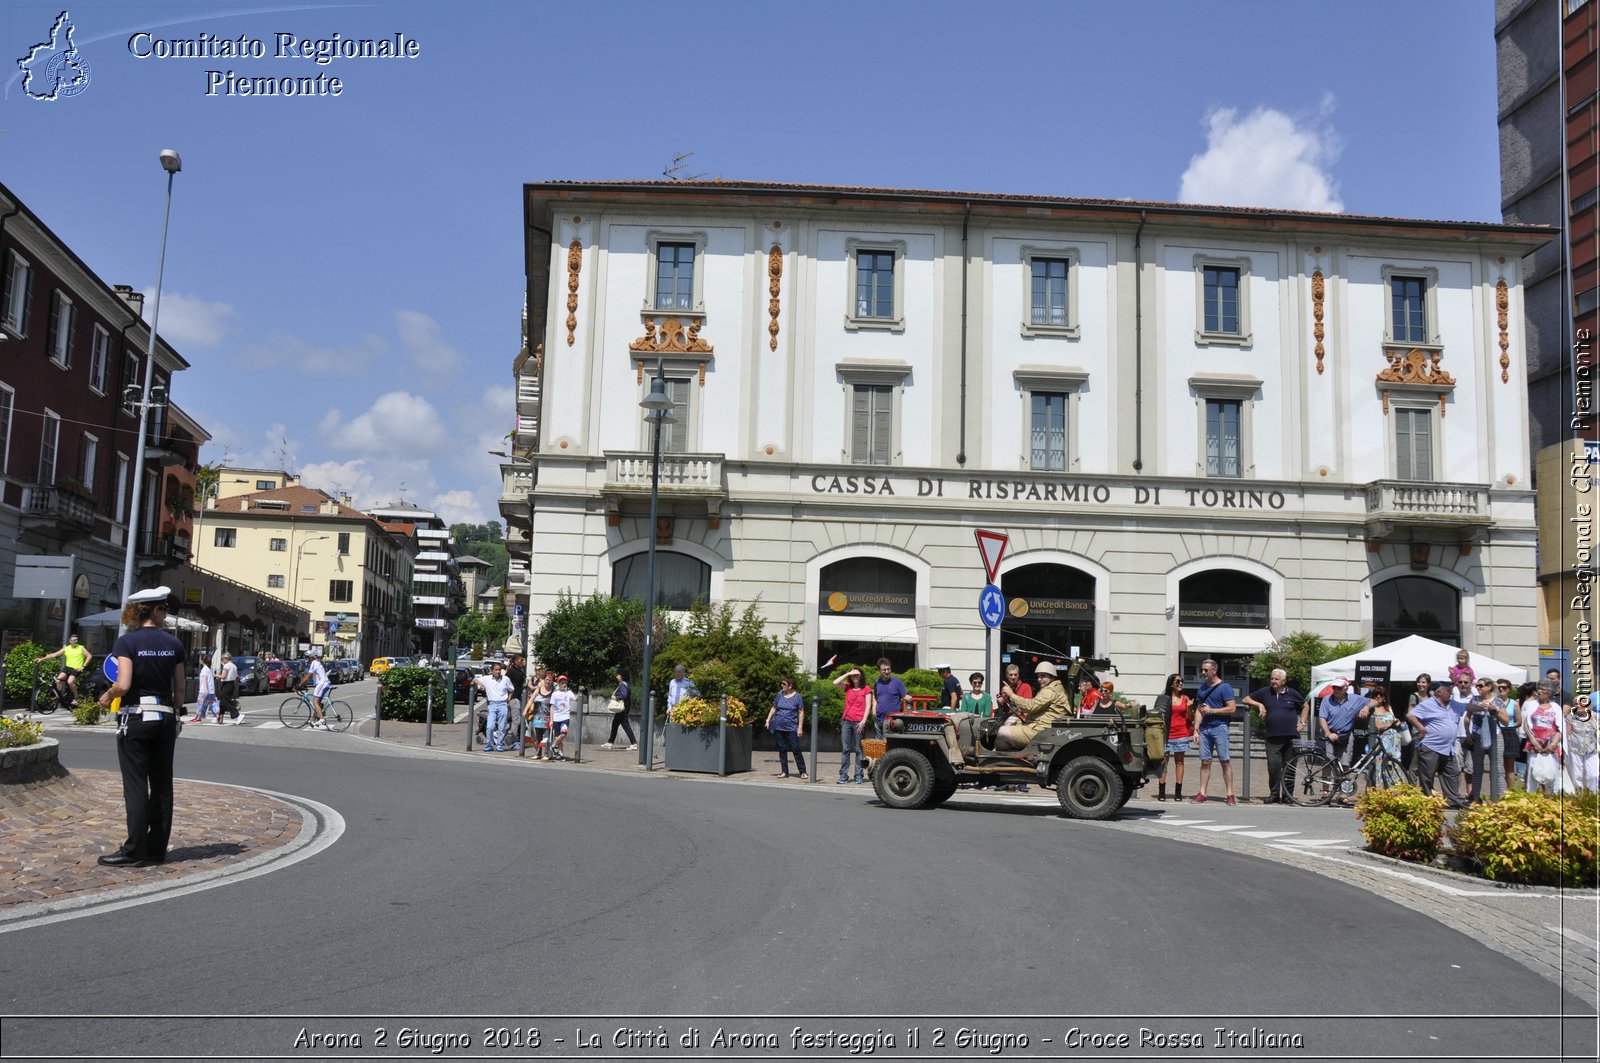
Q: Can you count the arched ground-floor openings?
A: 5